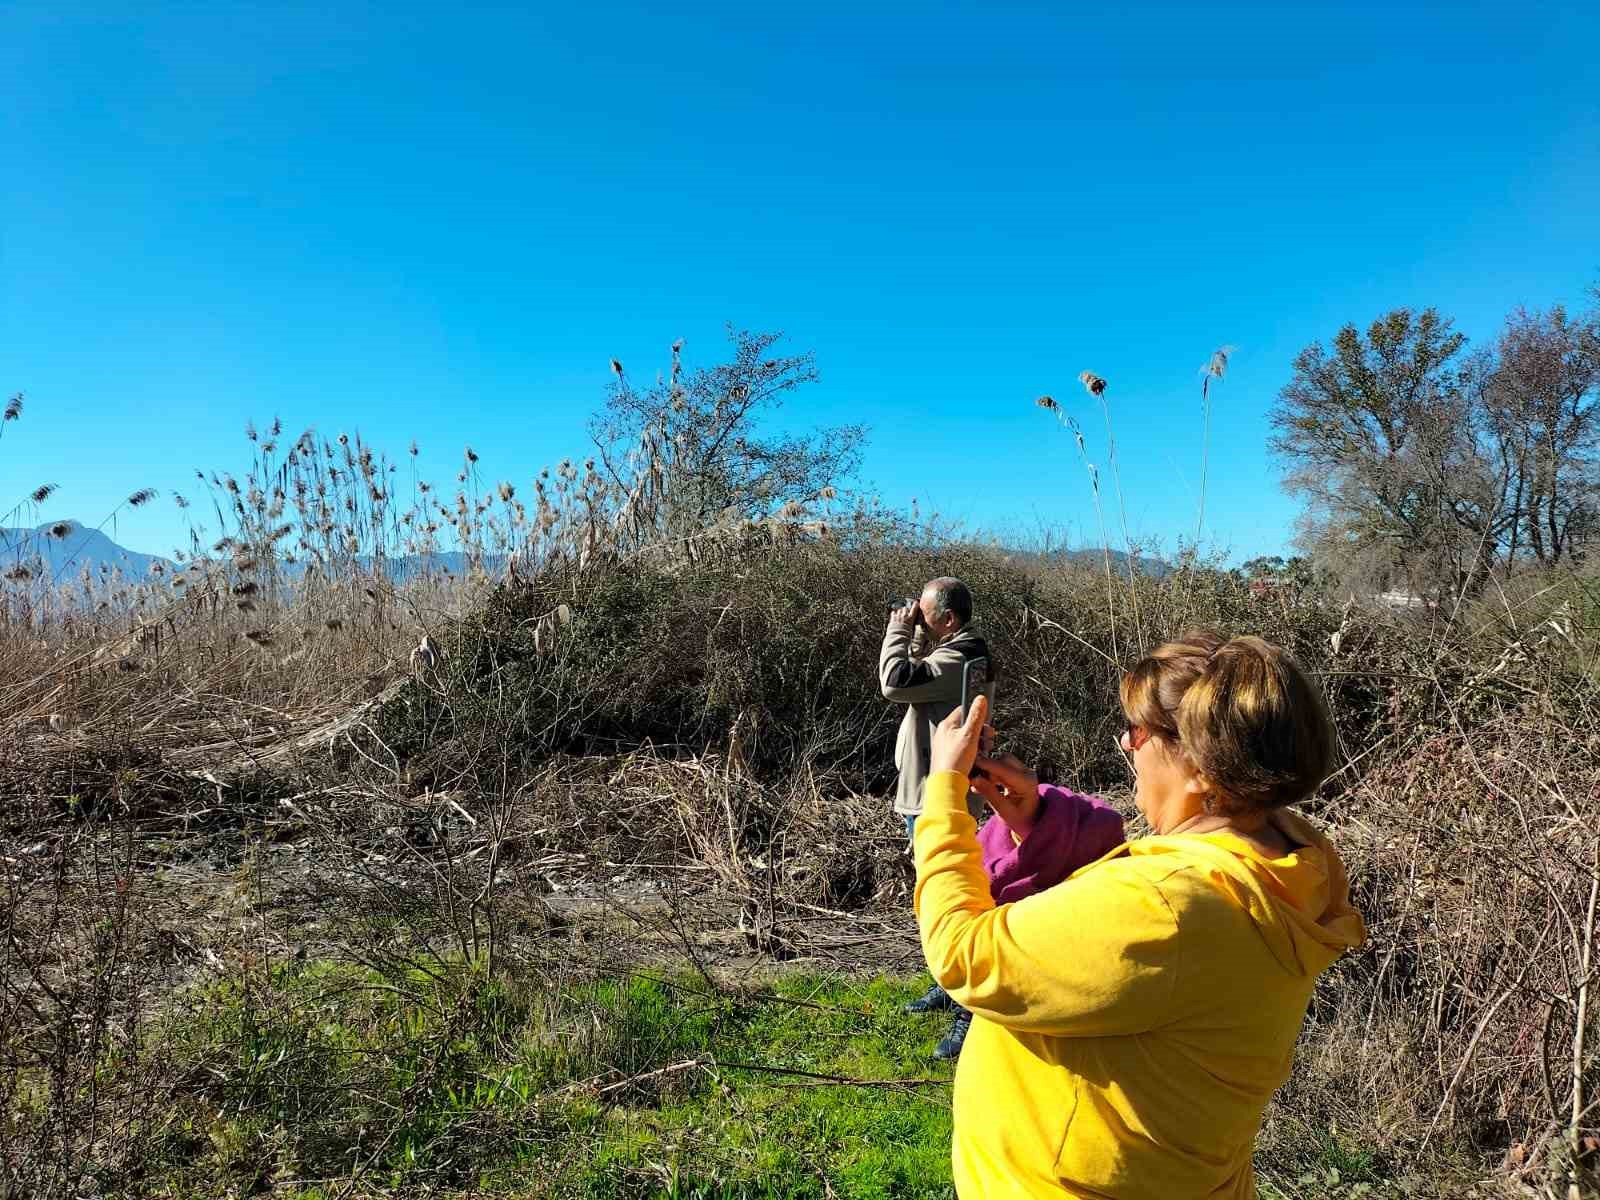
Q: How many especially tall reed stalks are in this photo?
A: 3